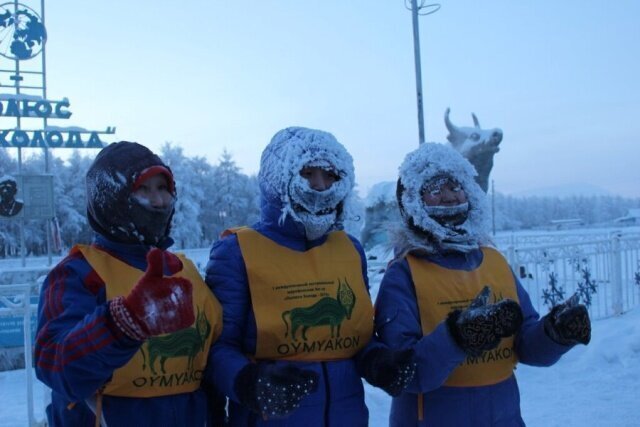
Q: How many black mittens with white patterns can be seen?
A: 4